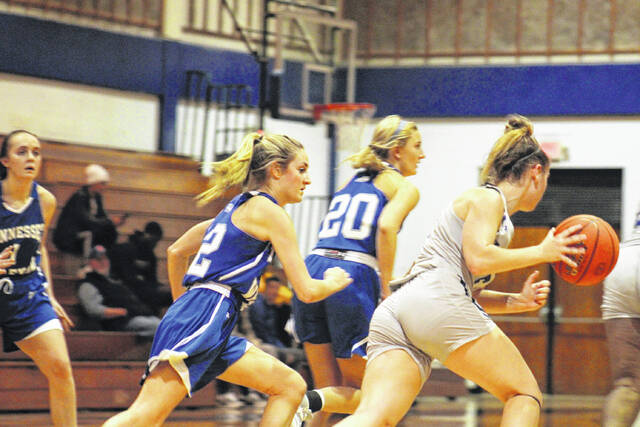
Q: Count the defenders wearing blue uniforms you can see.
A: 3